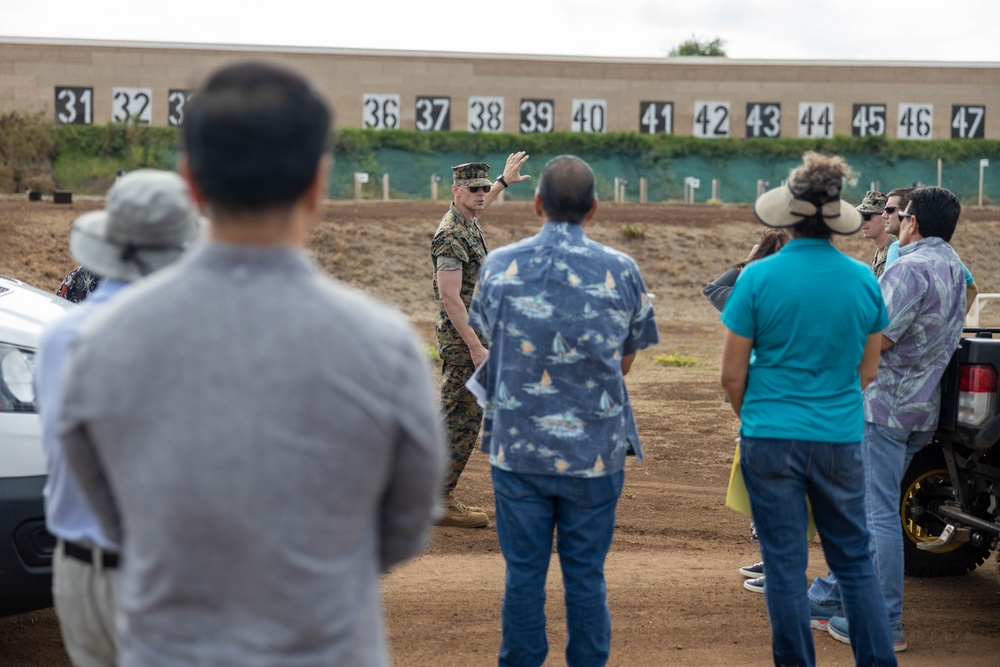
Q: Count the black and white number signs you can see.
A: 15